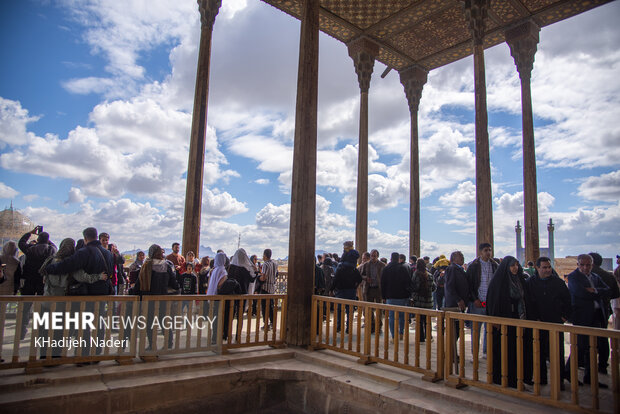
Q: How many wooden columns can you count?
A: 6